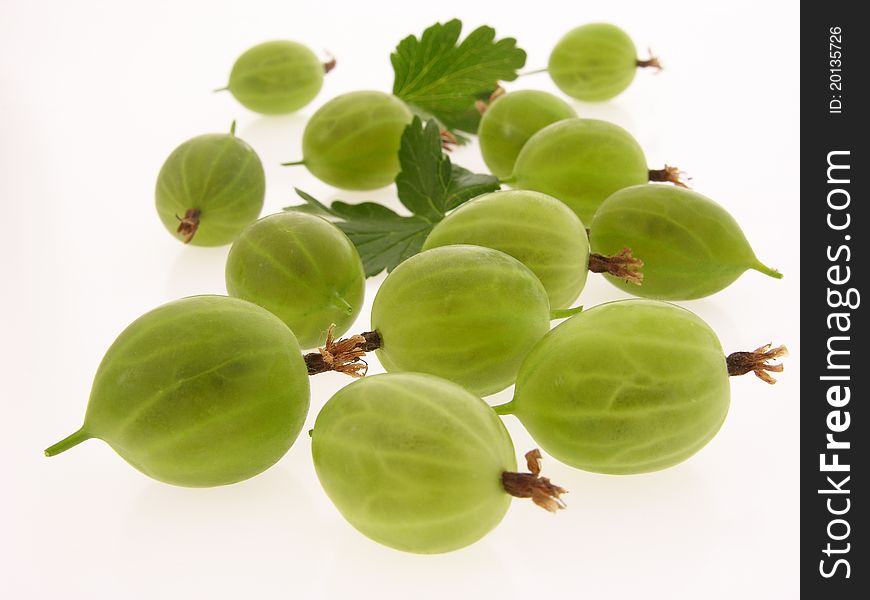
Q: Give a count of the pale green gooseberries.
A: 13